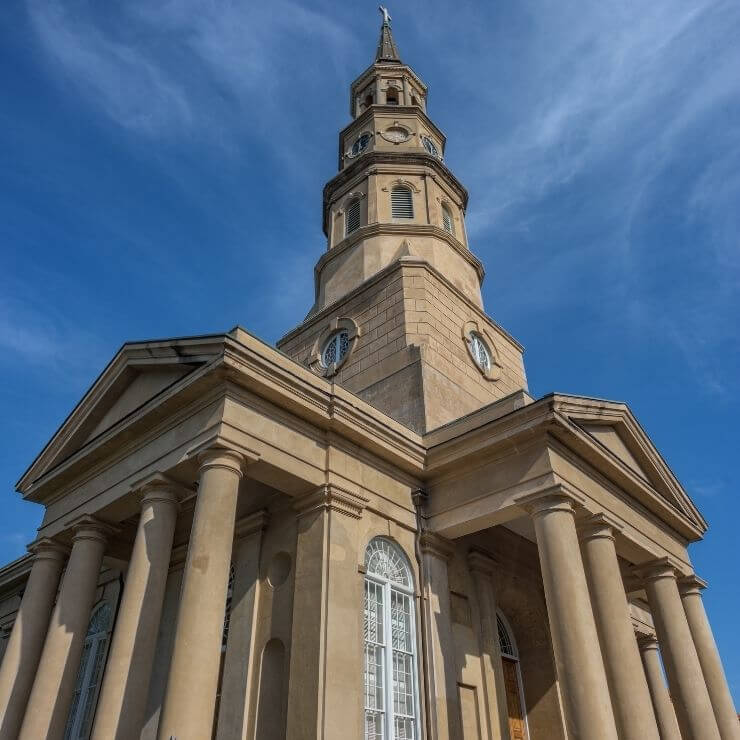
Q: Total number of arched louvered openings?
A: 3